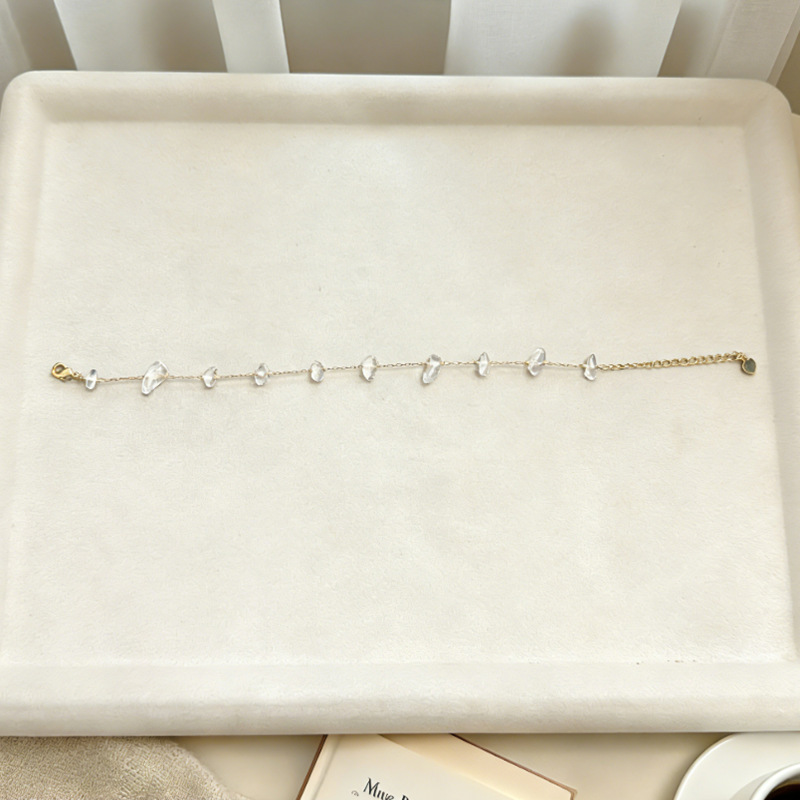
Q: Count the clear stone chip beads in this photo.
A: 10